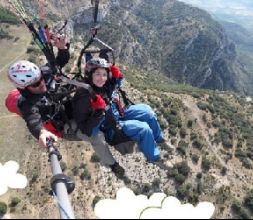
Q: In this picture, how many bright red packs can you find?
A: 1